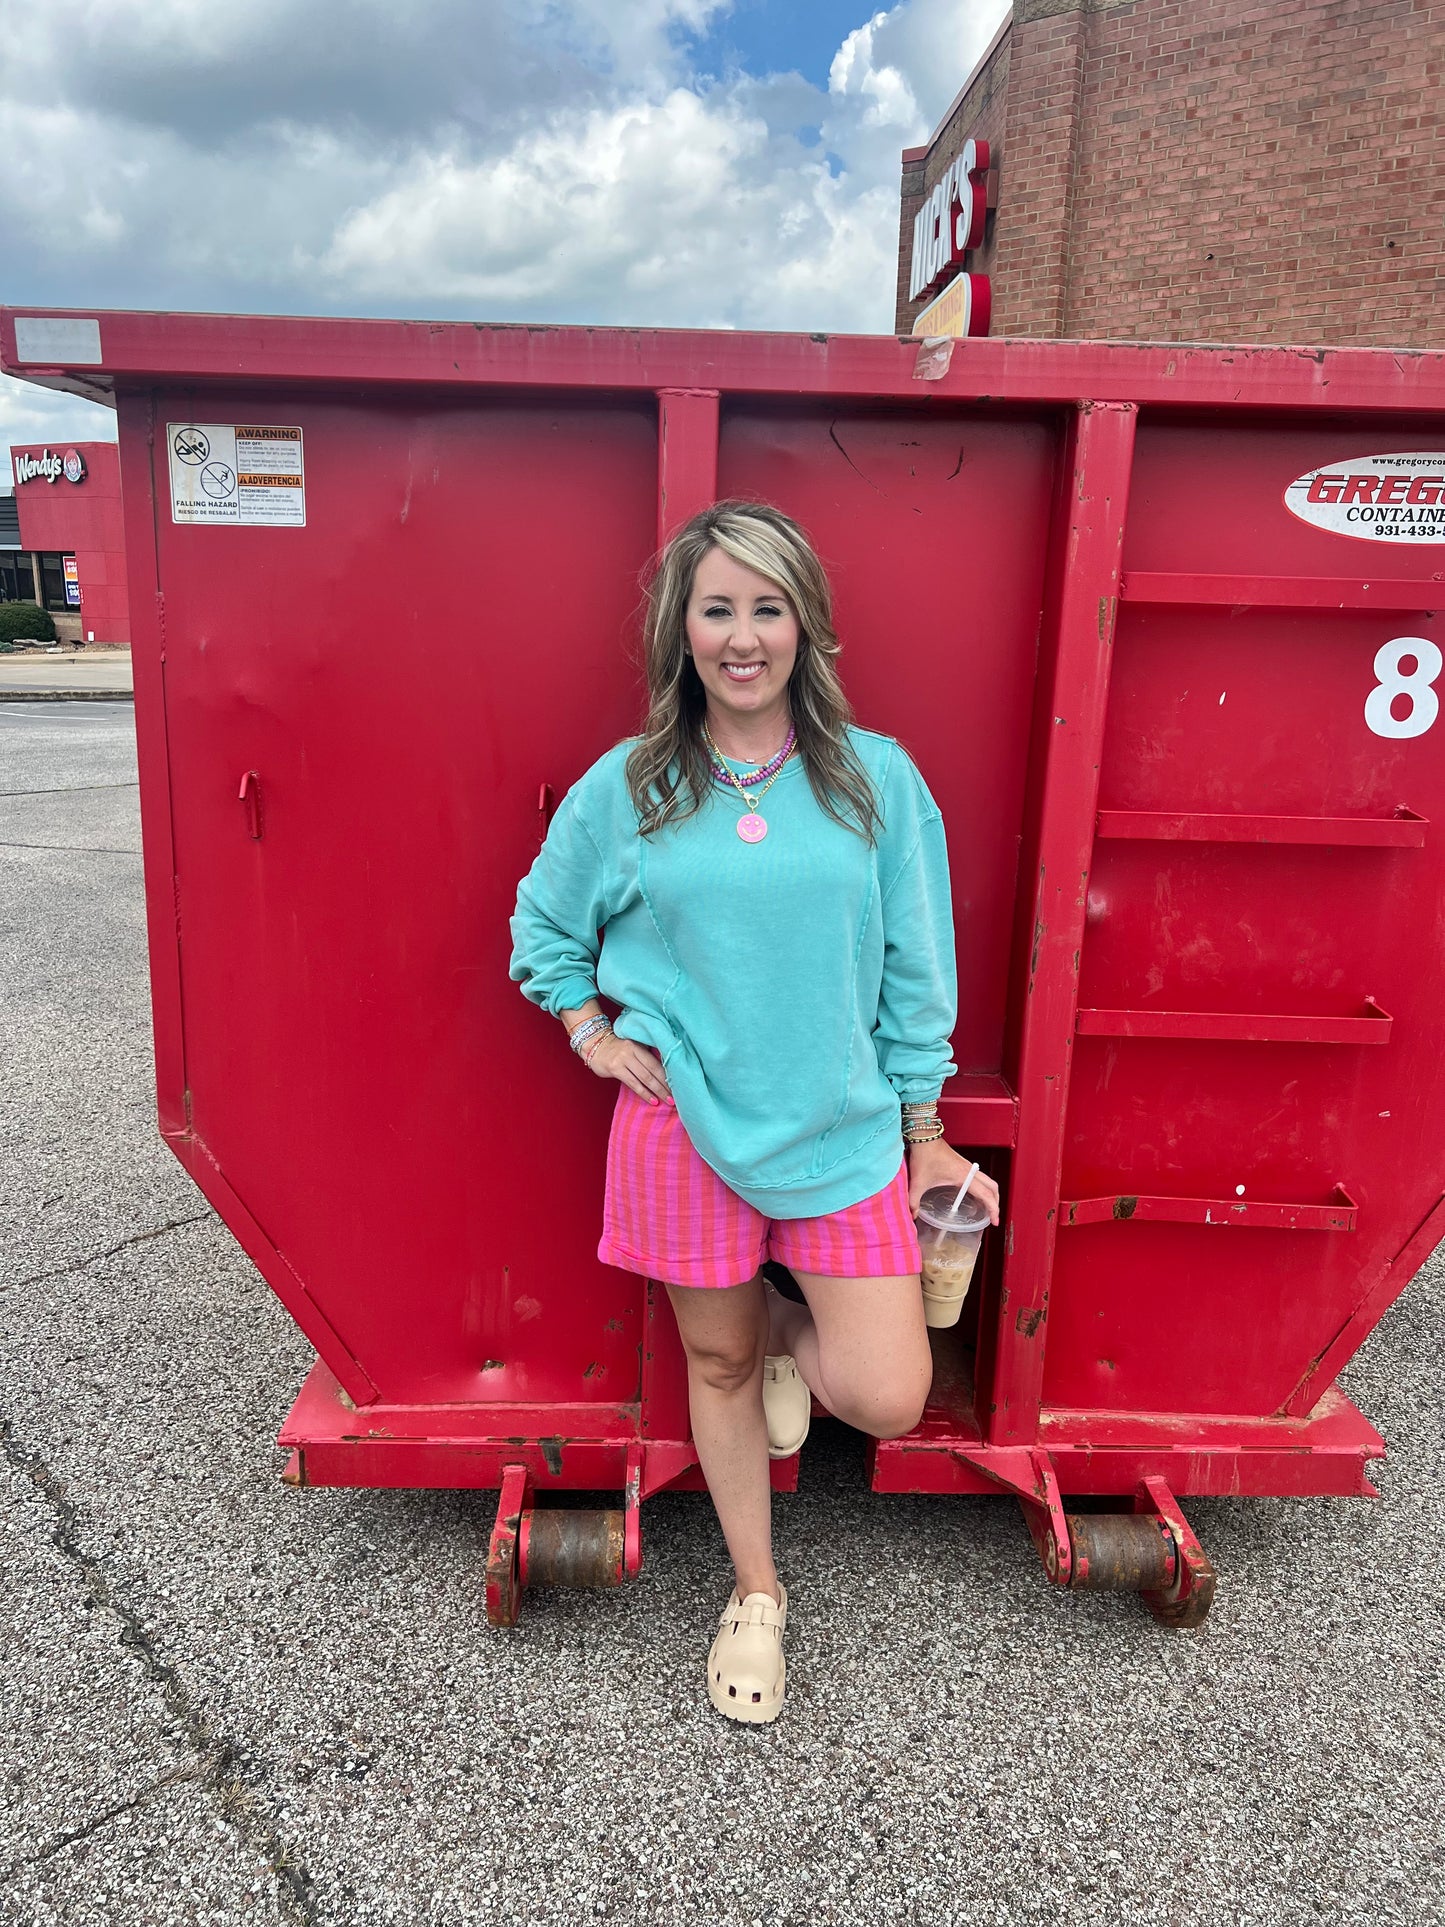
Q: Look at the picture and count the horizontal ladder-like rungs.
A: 4